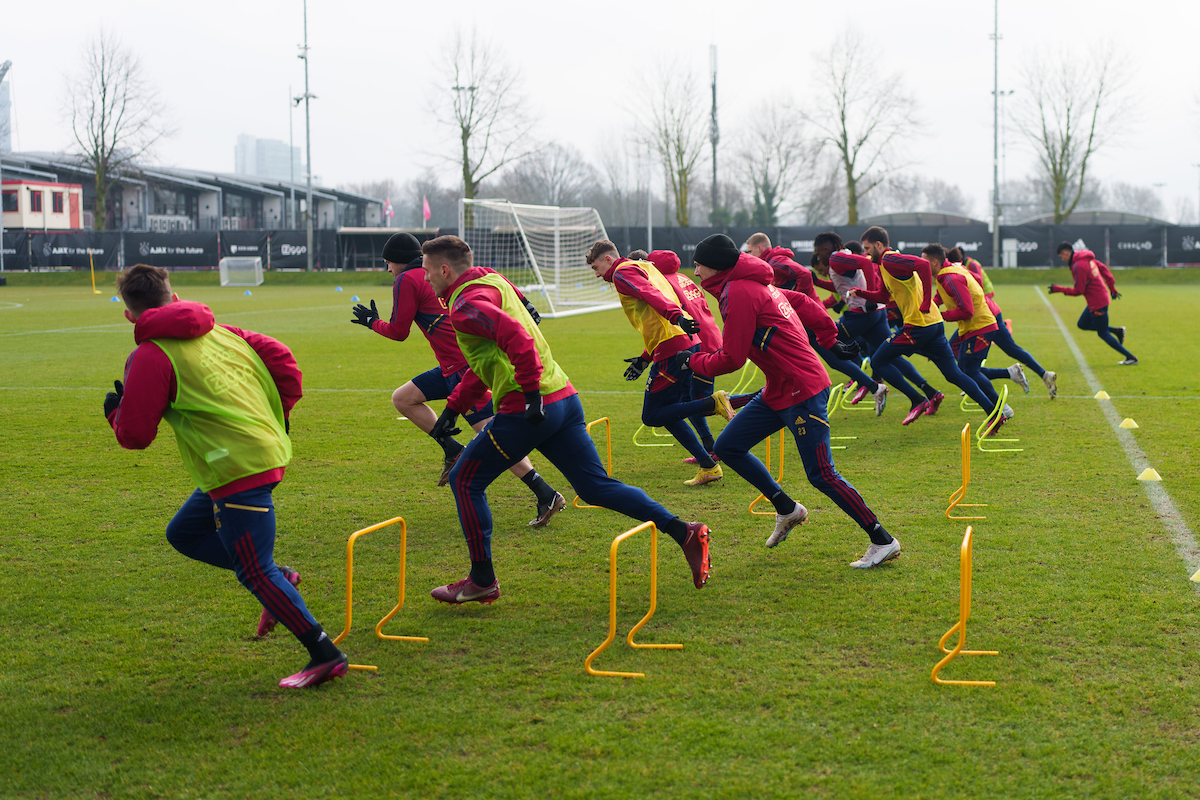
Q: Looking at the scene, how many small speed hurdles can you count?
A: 12